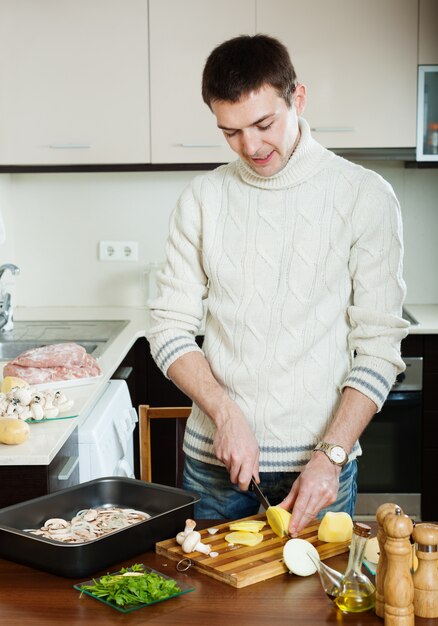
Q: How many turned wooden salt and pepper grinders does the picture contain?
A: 3